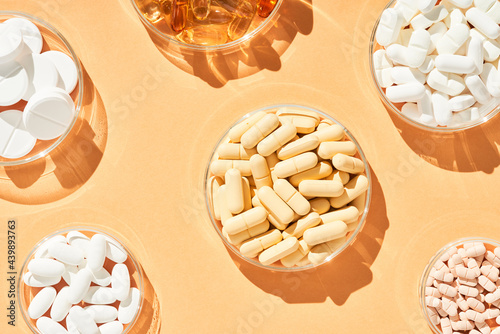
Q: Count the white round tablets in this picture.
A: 7